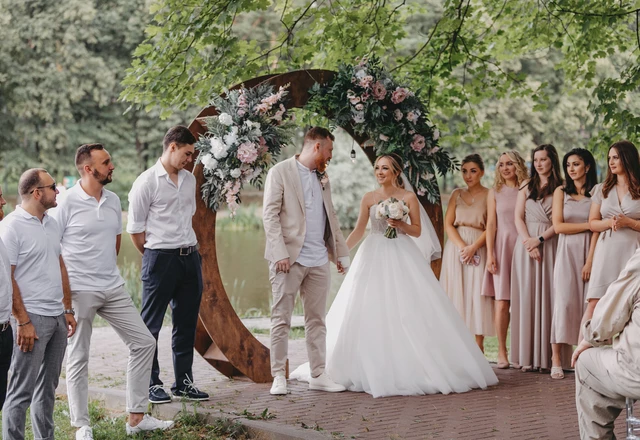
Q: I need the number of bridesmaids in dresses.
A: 5